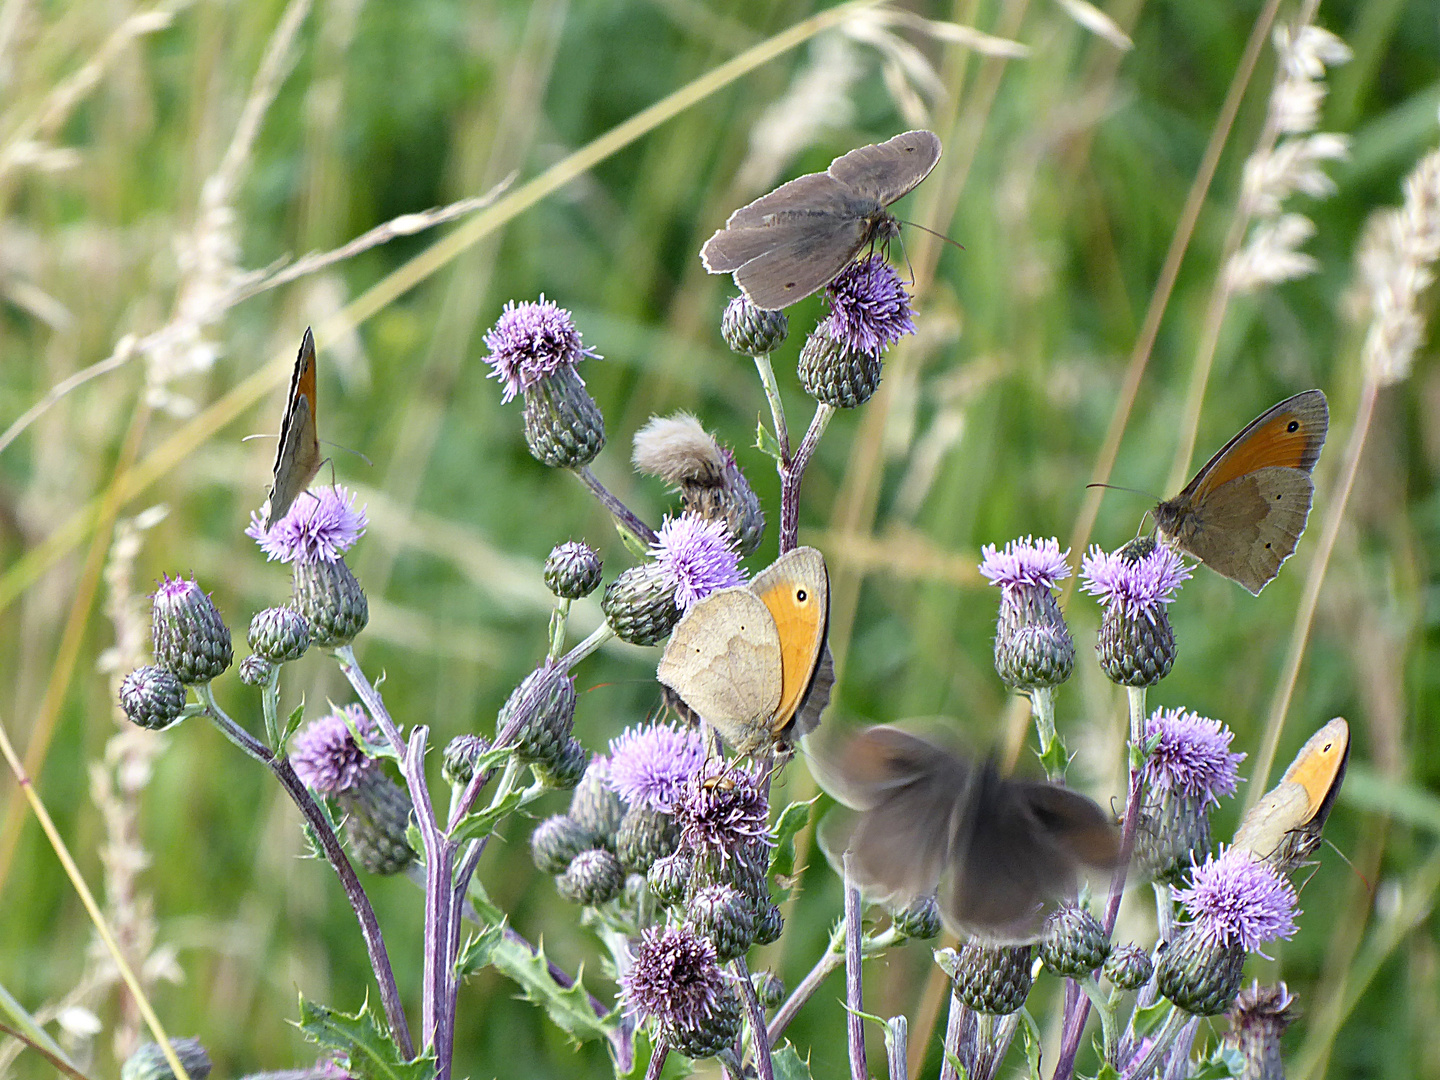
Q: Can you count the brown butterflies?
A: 2